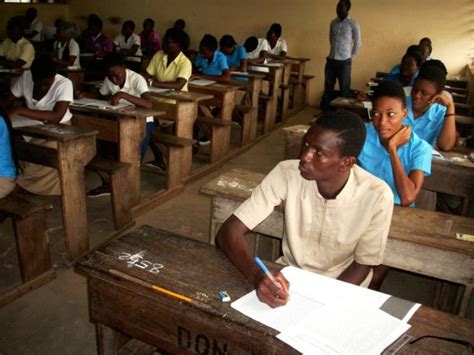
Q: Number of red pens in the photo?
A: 0